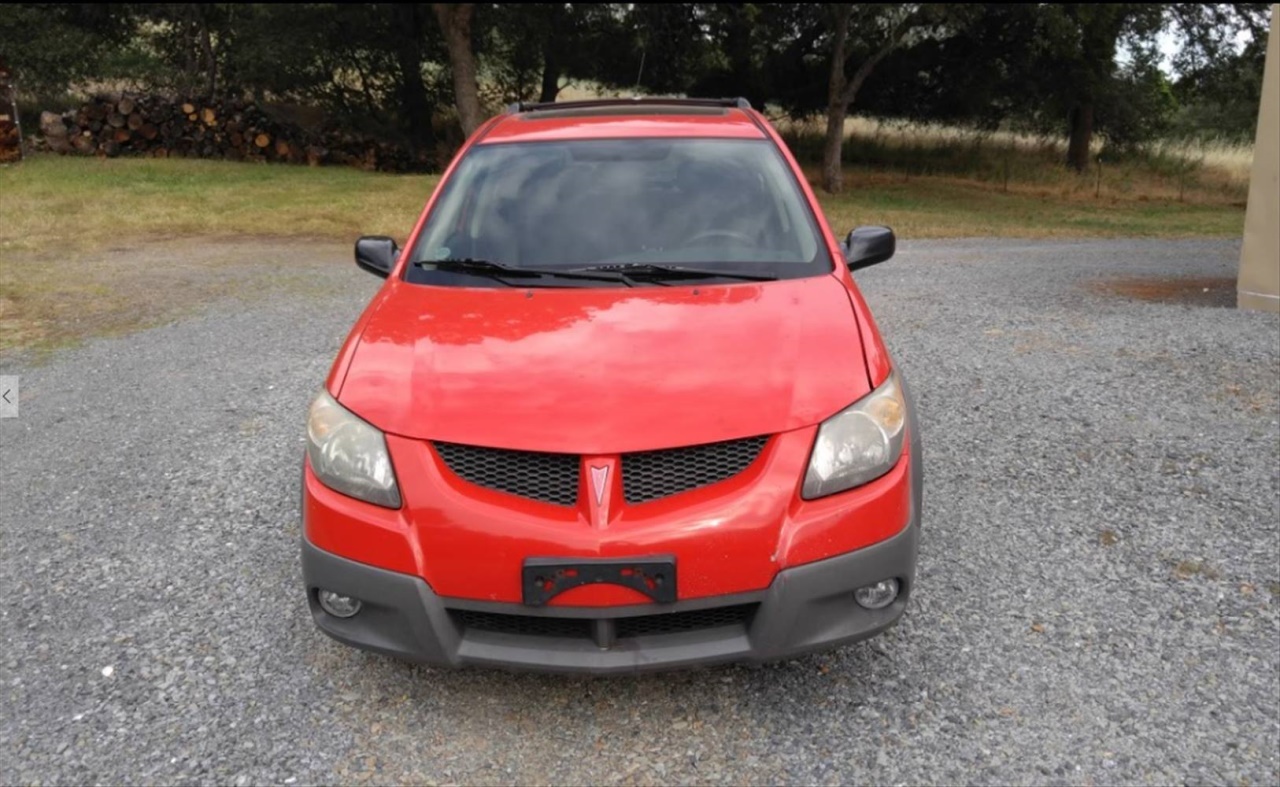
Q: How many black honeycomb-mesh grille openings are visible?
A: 4